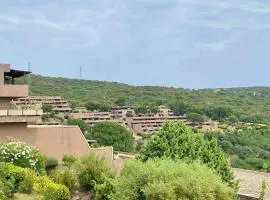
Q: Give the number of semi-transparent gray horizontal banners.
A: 0